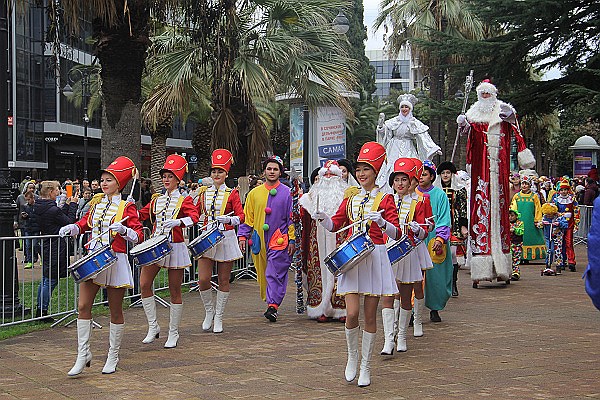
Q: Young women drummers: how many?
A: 6